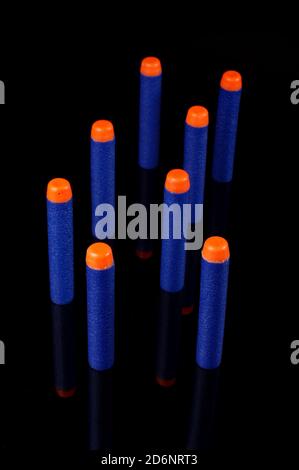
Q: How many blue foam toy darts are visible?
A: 8